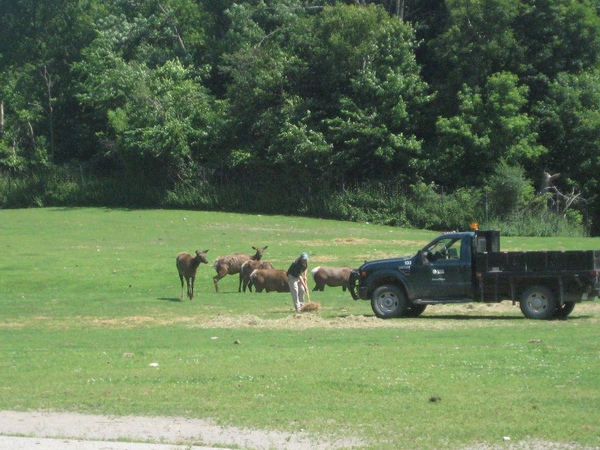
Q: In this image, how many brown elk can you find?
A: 5